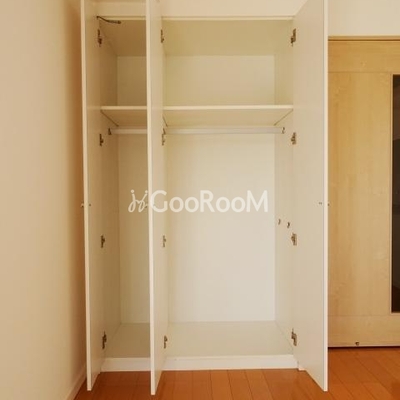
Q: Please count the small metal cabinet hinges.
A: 12